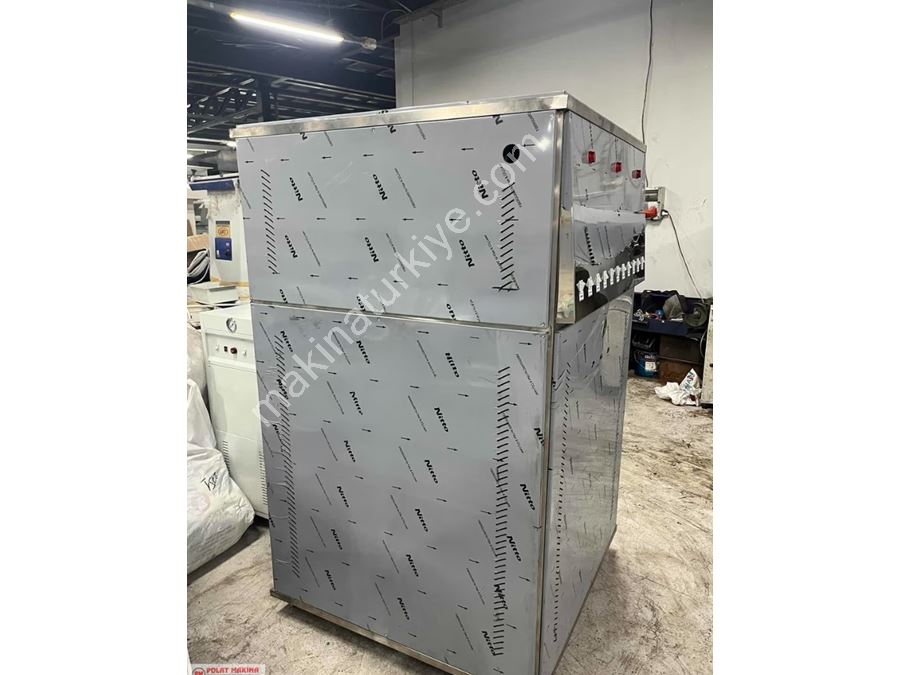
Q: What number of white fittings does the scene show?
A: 11